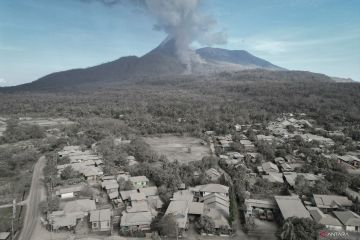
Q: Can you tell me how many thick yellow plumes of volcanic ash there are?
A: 0